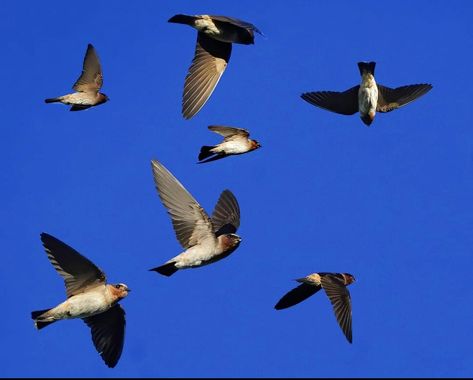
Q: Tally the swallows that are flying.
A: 7